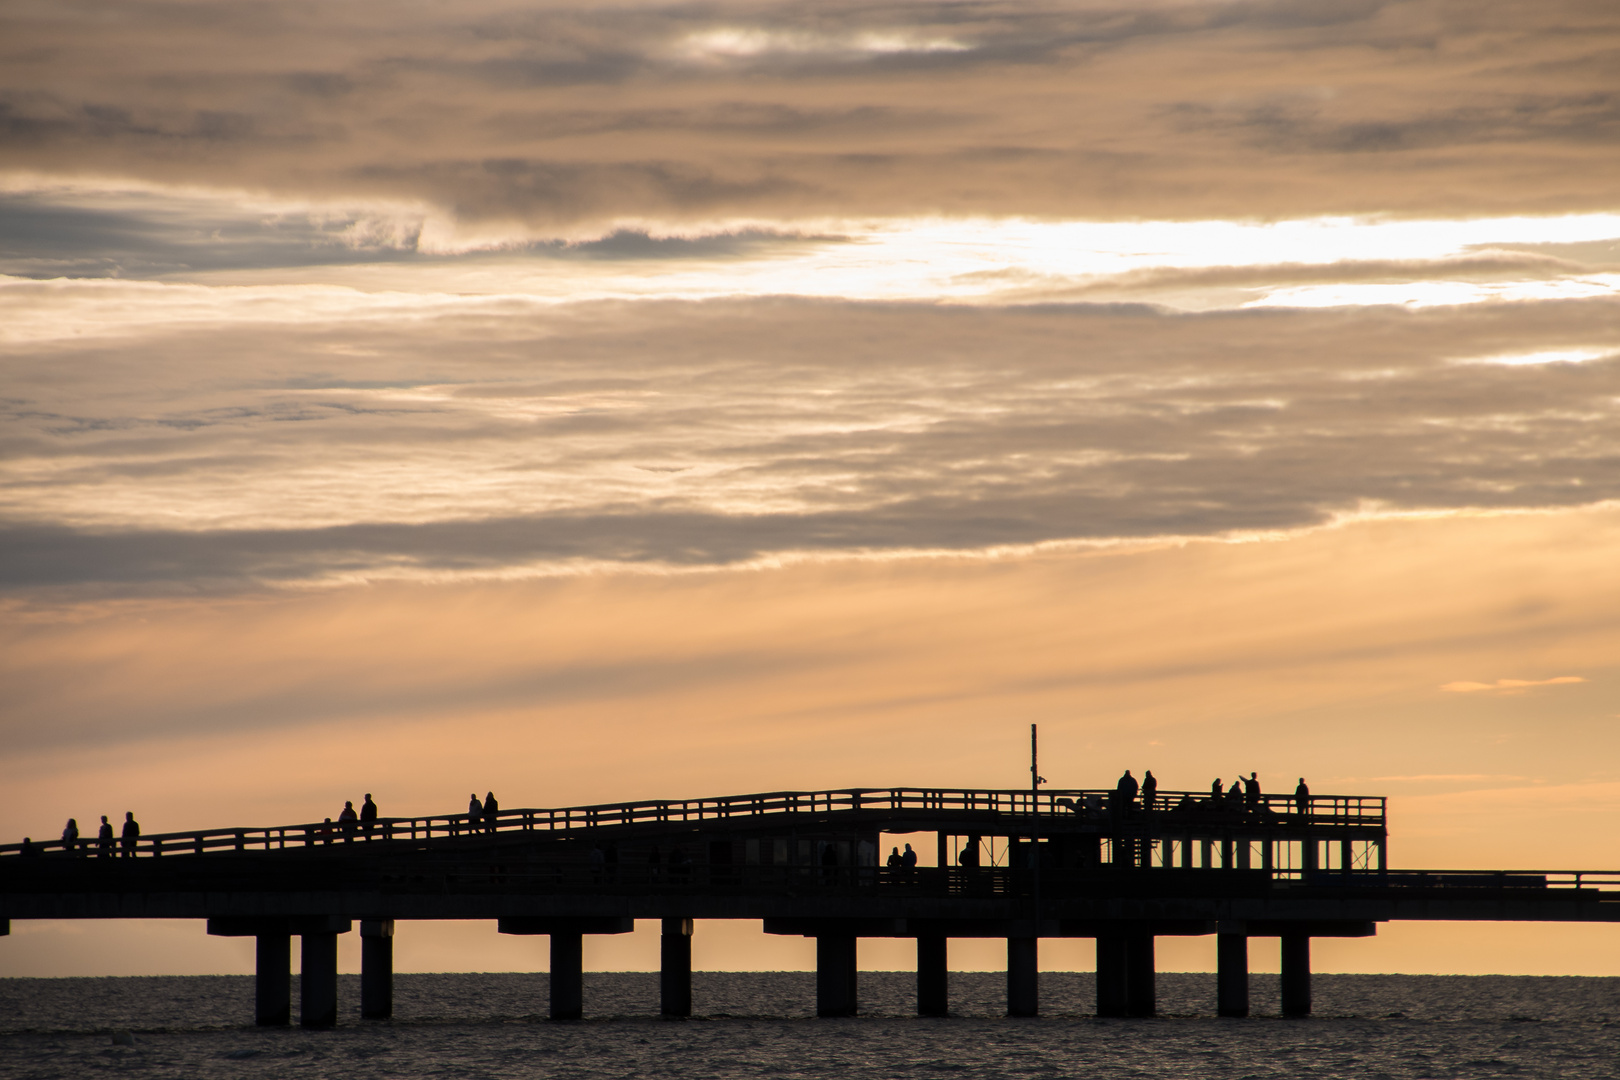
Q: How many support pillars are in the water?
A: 12